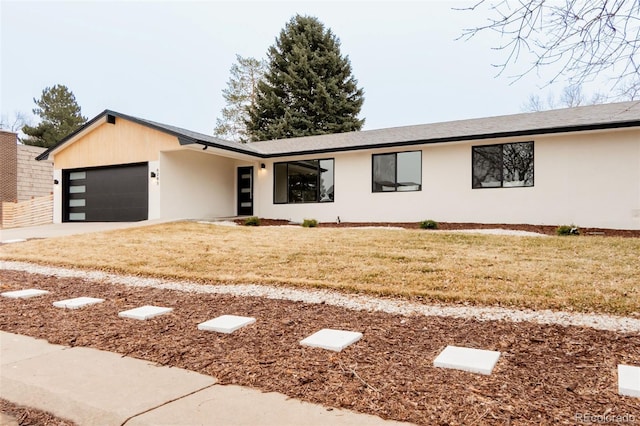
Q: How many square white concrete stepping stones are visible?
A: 7